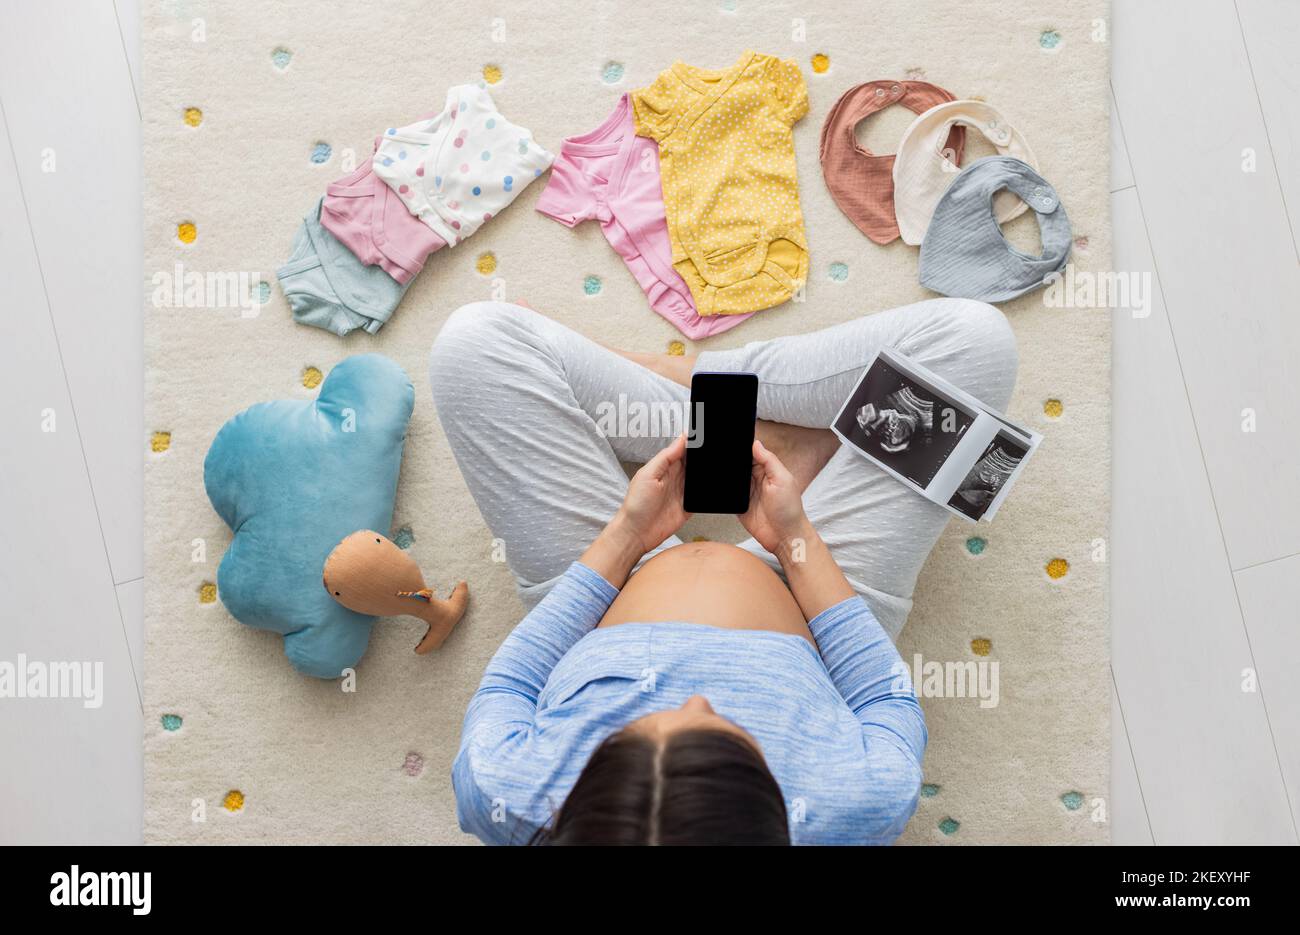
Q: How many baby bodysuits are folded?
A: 3